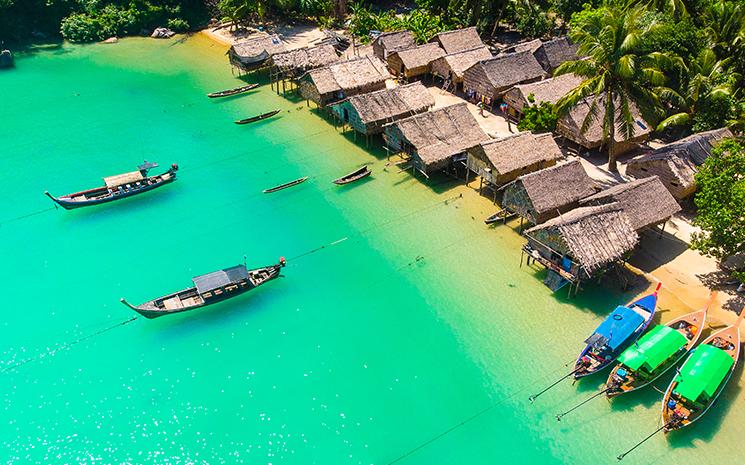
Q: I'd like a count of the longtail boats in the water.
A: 5